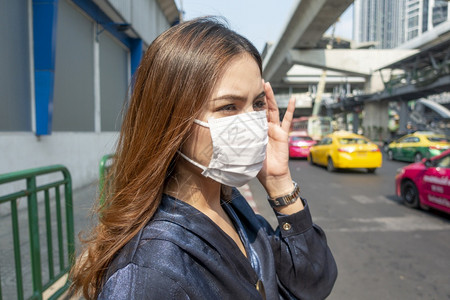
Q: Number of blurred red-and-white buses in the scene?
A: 1